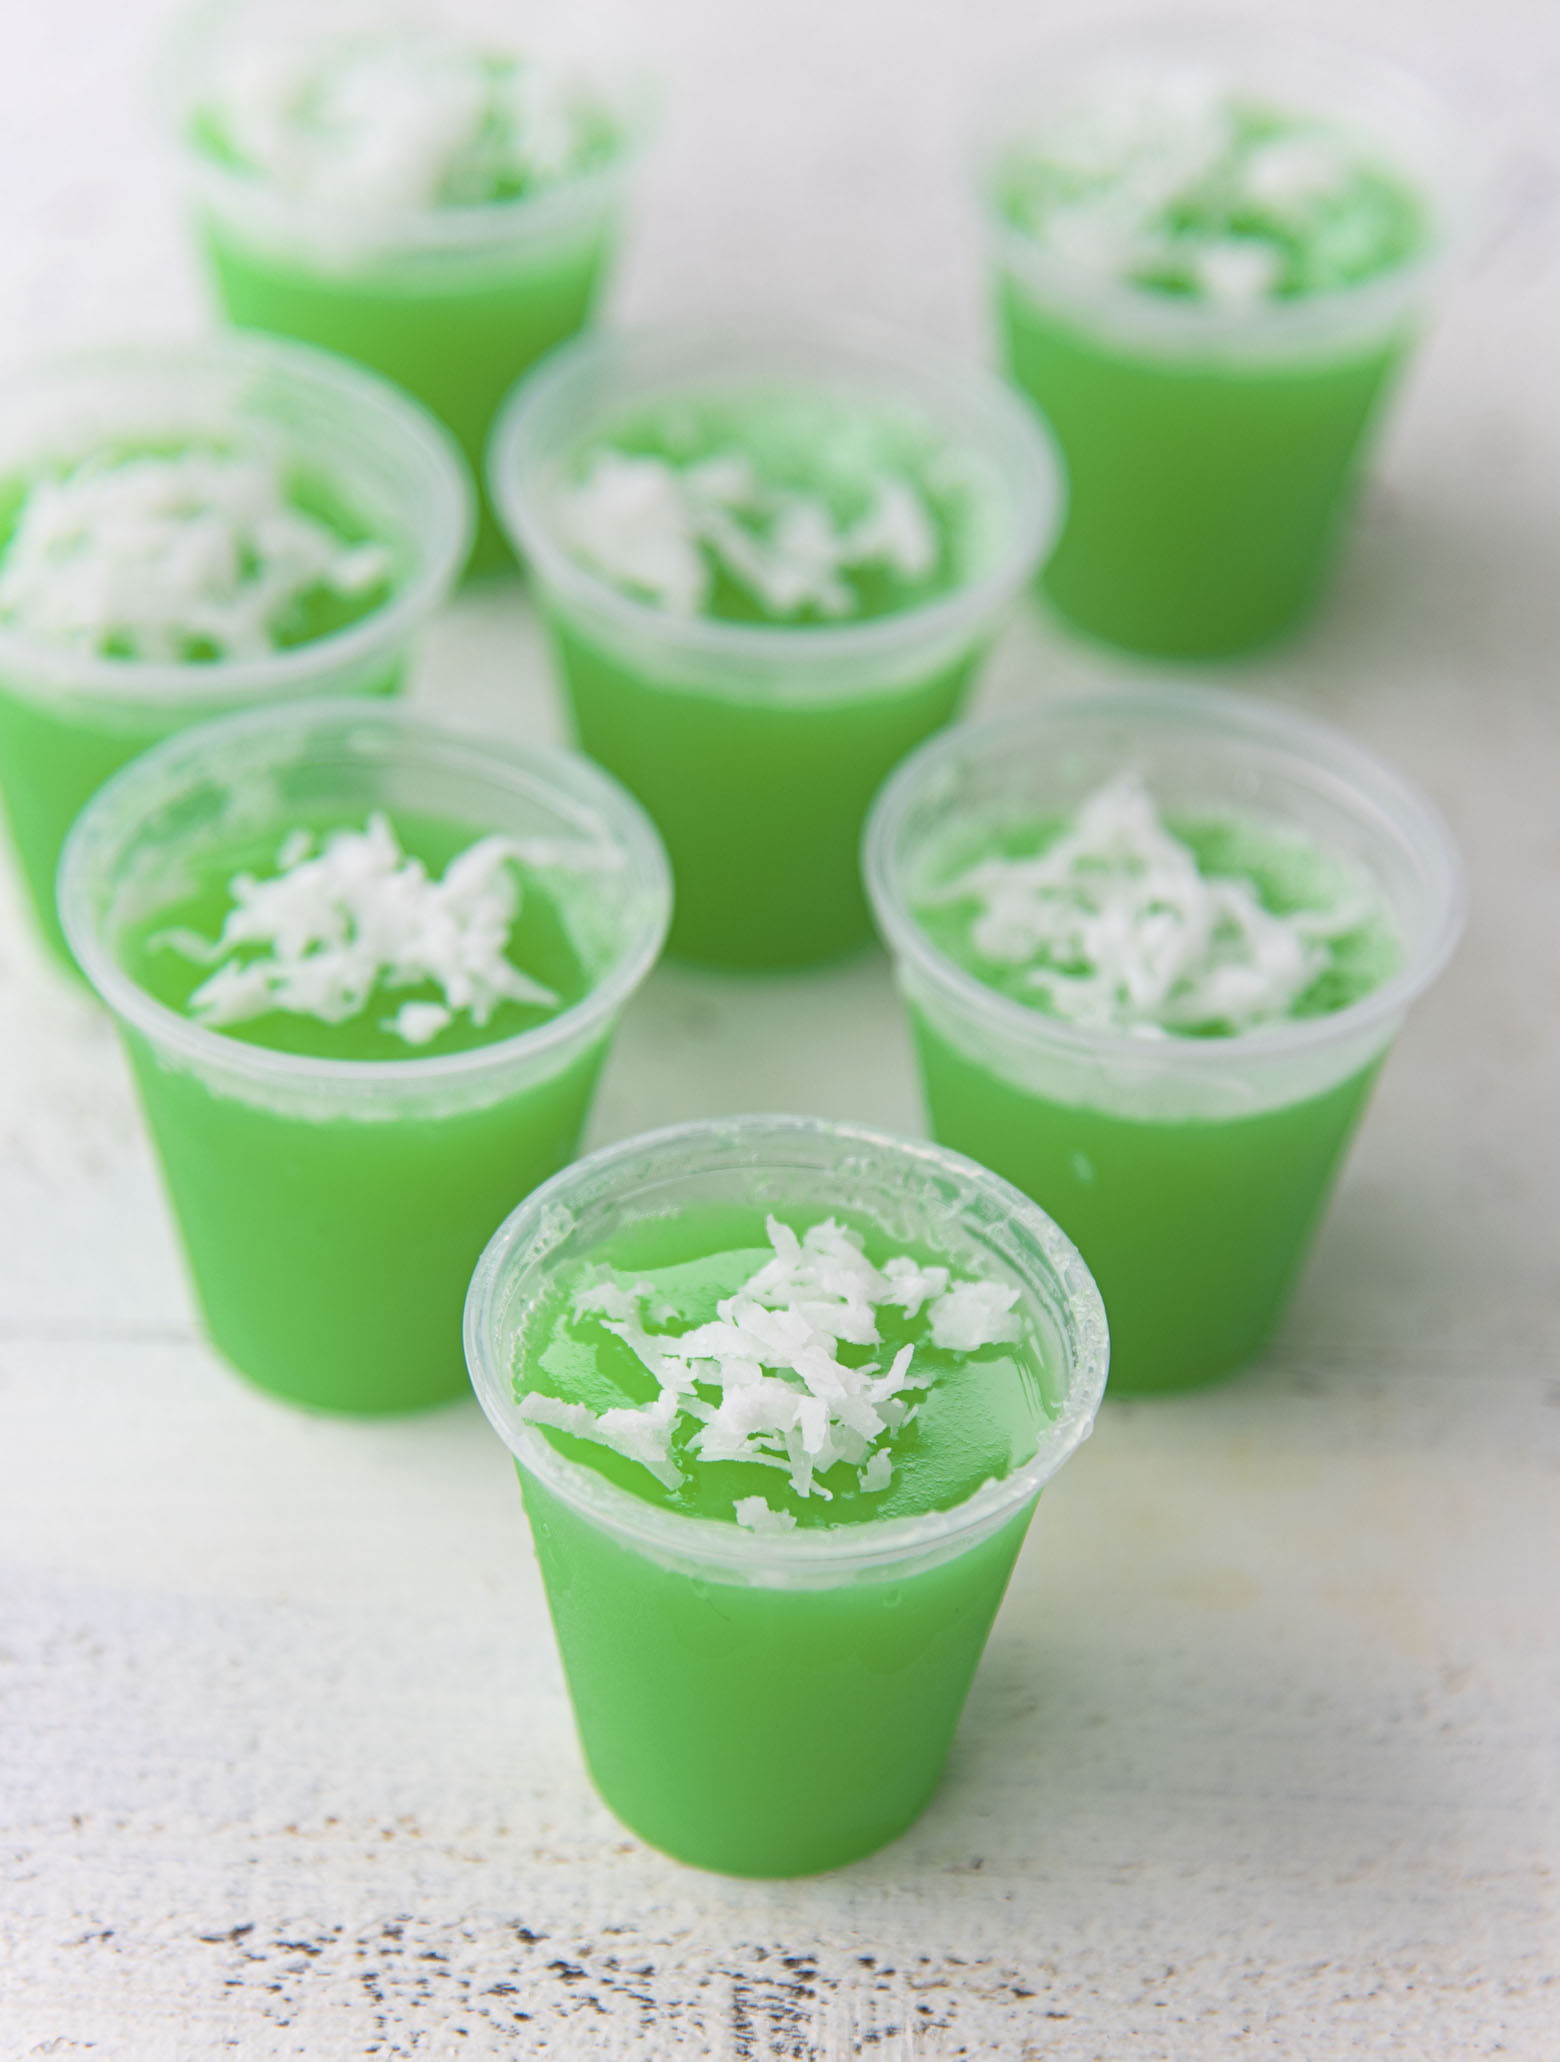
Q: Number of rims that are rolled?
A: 7